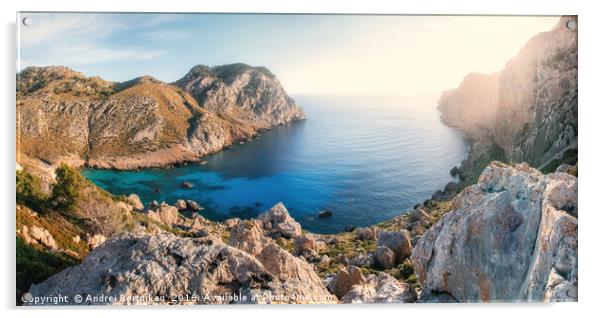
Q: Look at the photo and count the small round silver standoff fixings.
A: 4